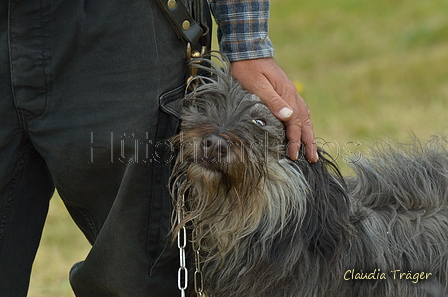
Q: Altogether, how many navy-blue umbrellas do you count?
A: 0